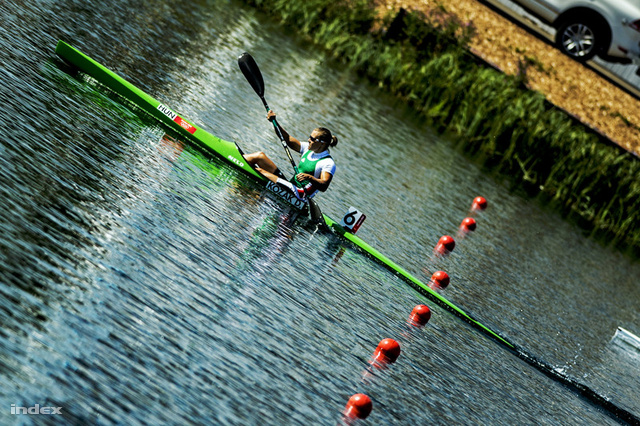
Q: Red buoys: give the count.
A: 7